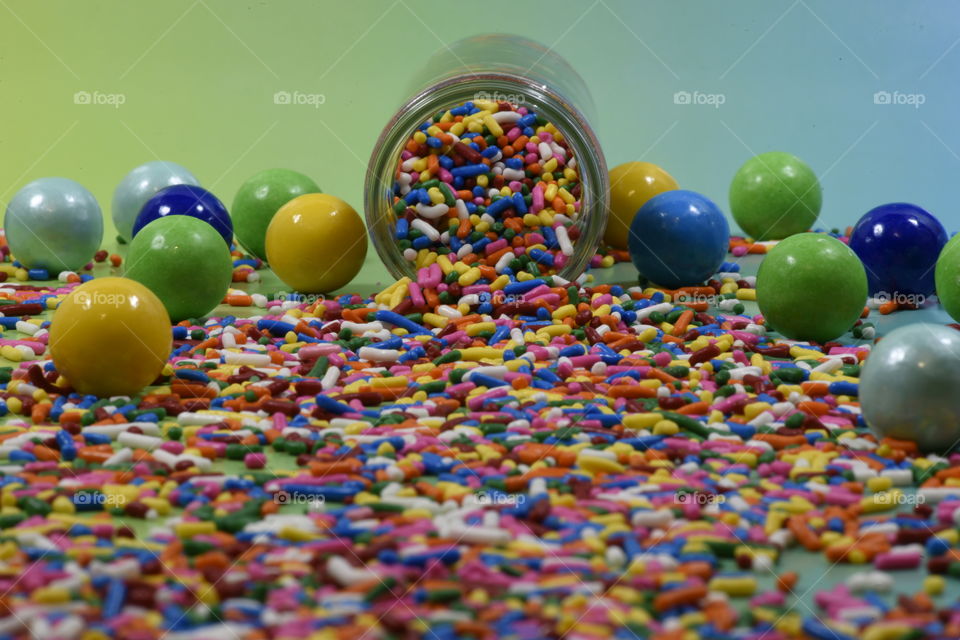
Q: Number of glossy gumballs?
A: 14